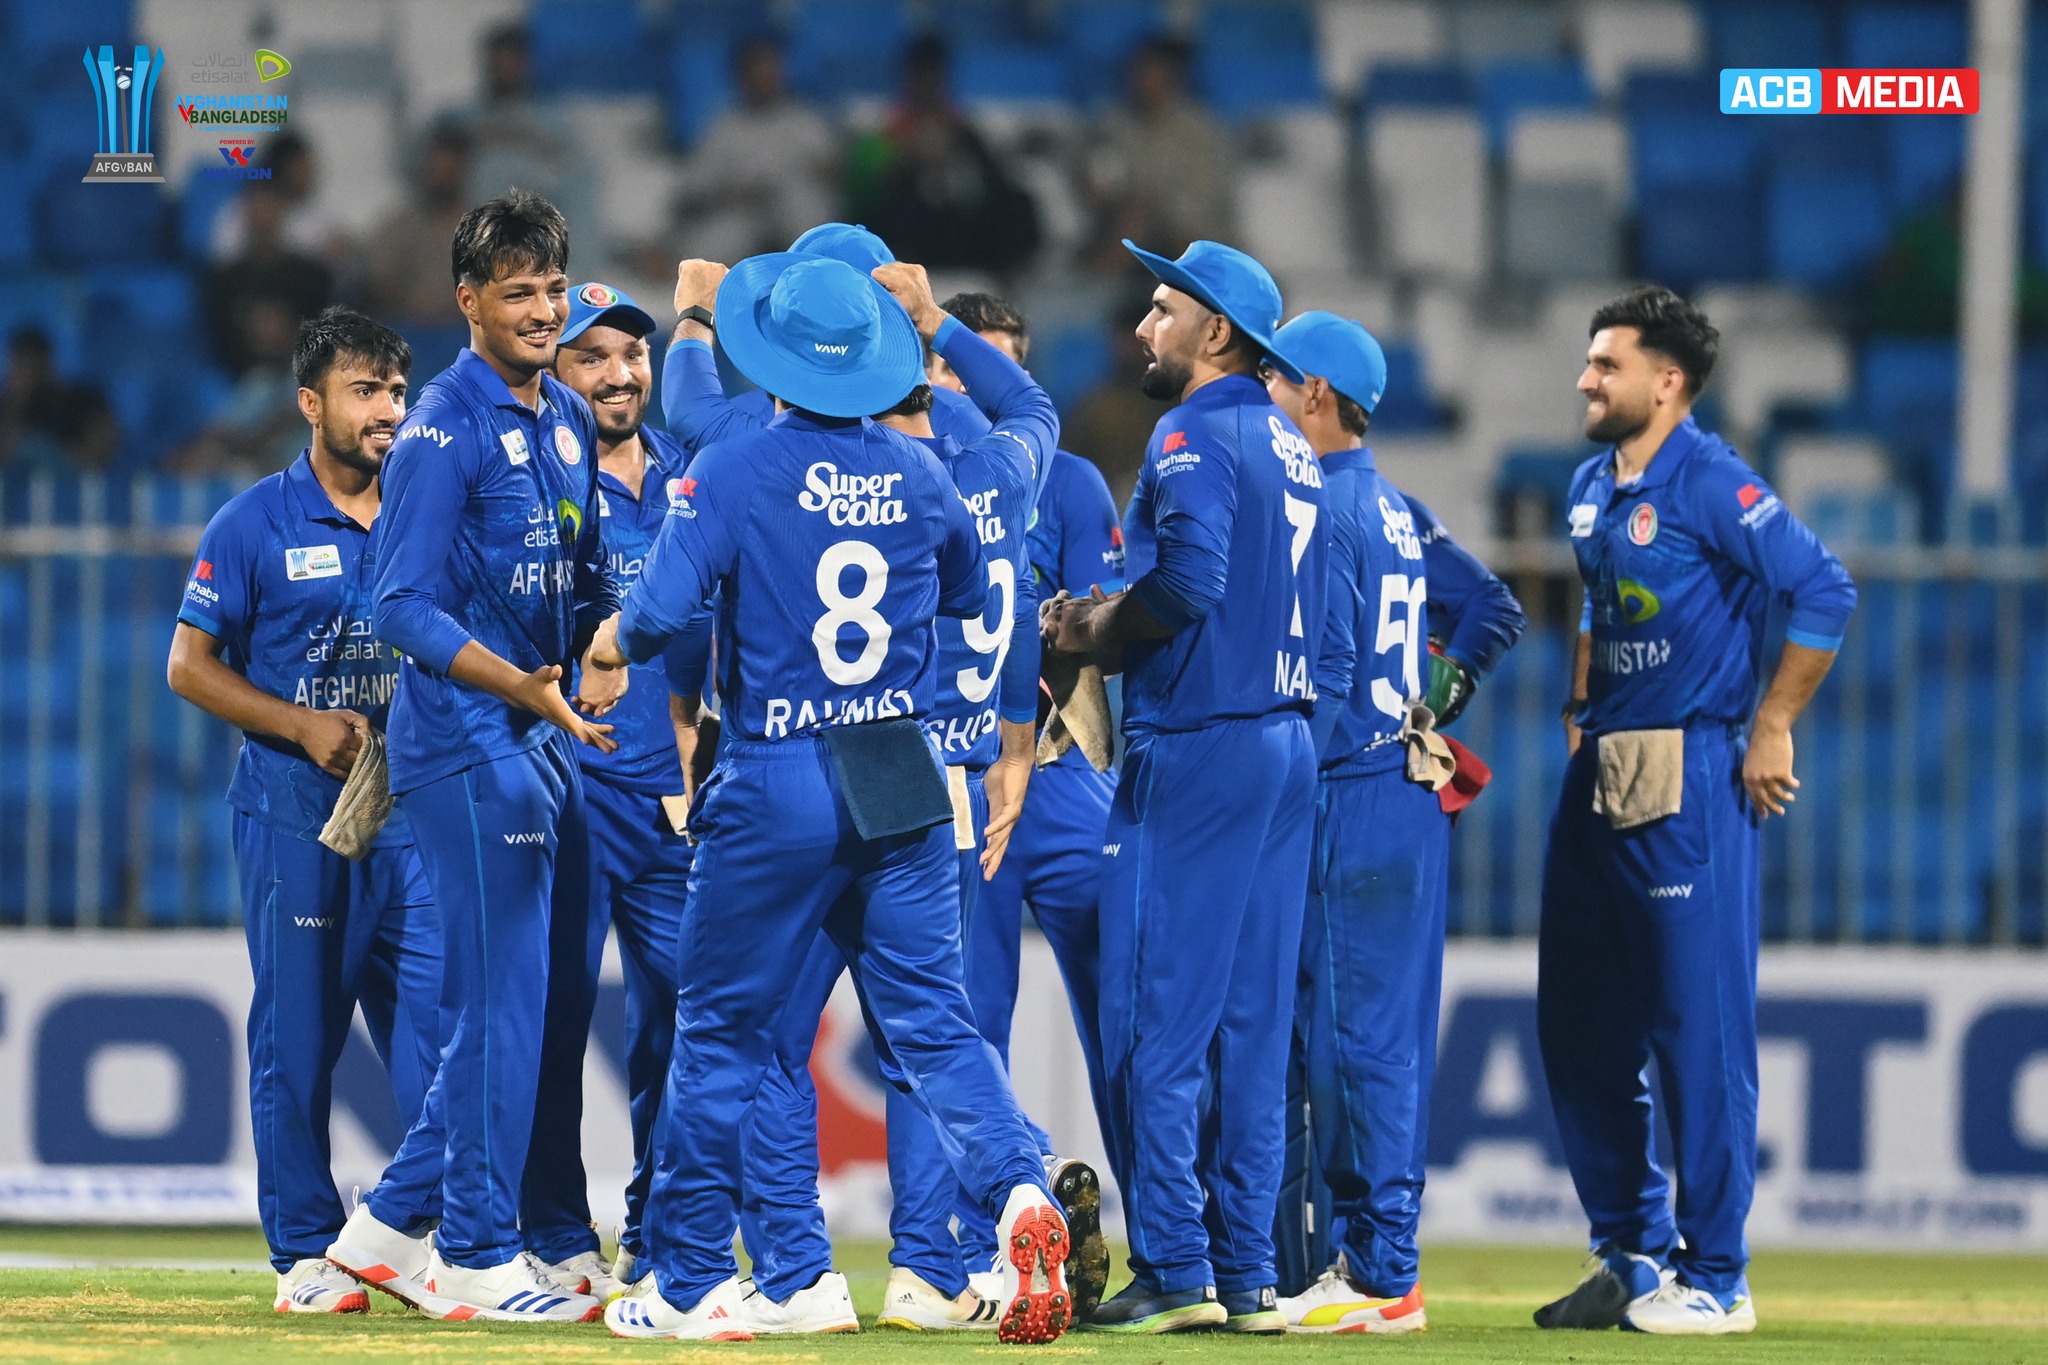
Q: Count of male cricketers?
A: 10